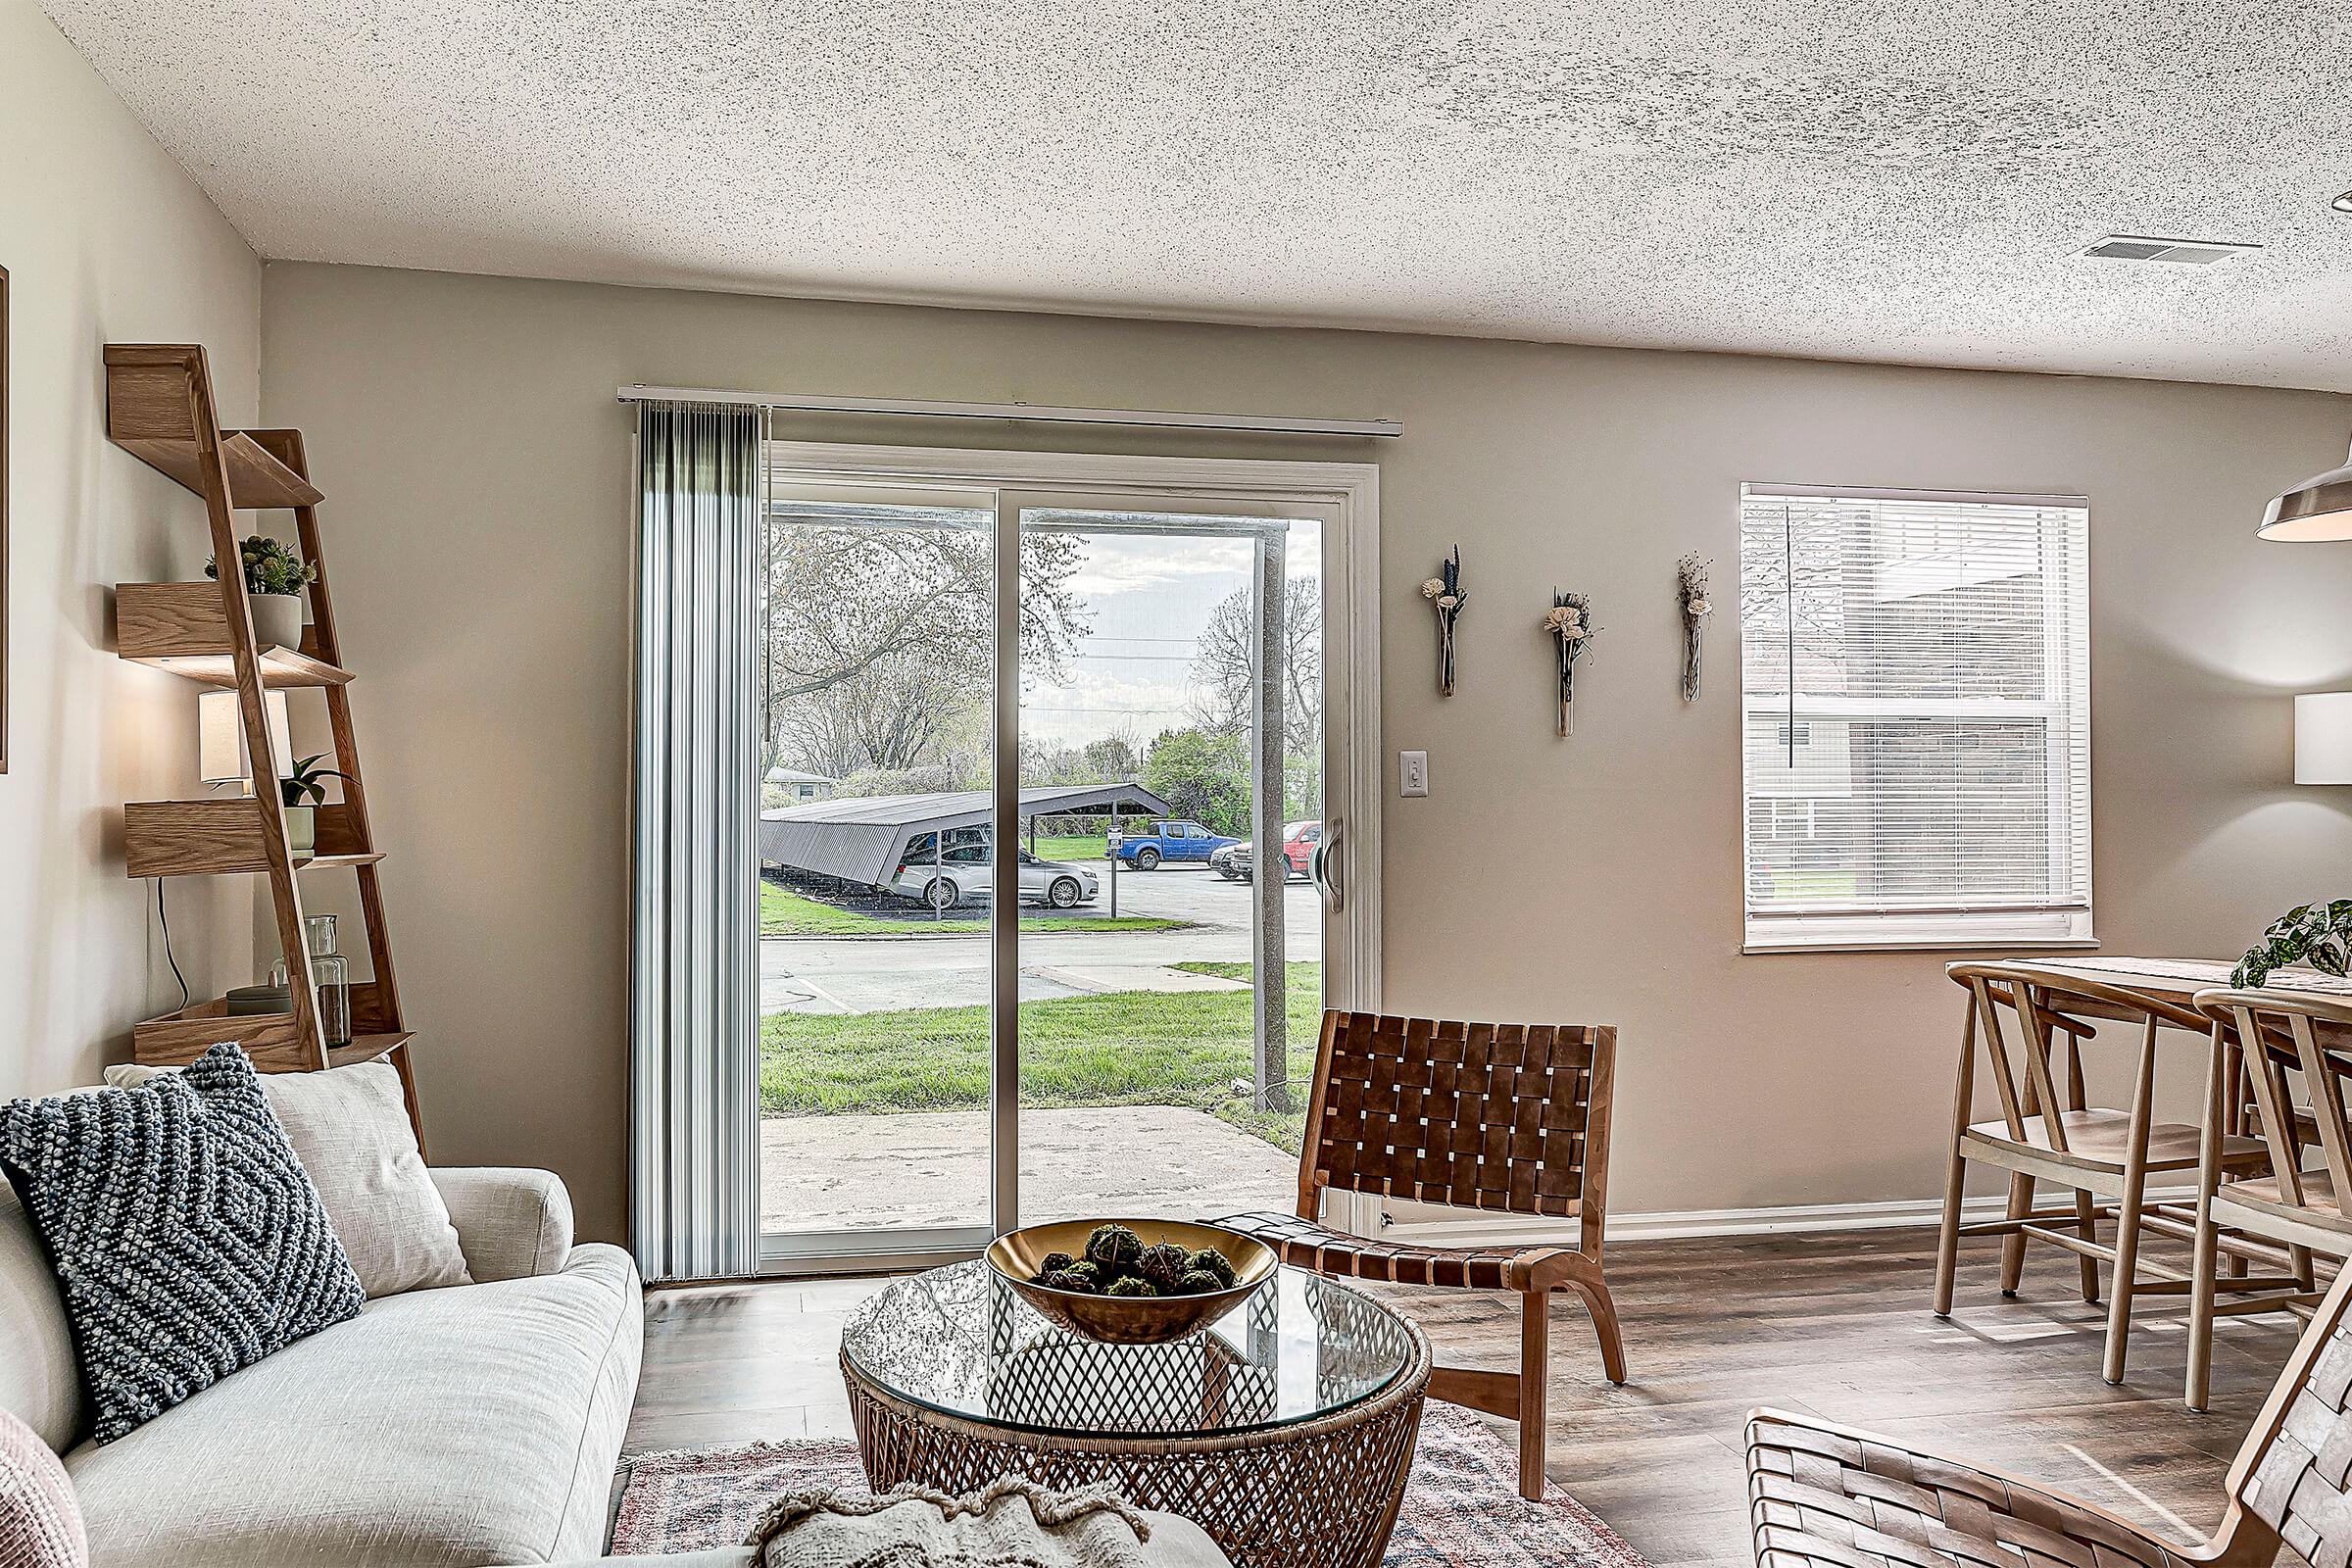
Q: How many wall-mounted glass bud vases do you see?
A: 3